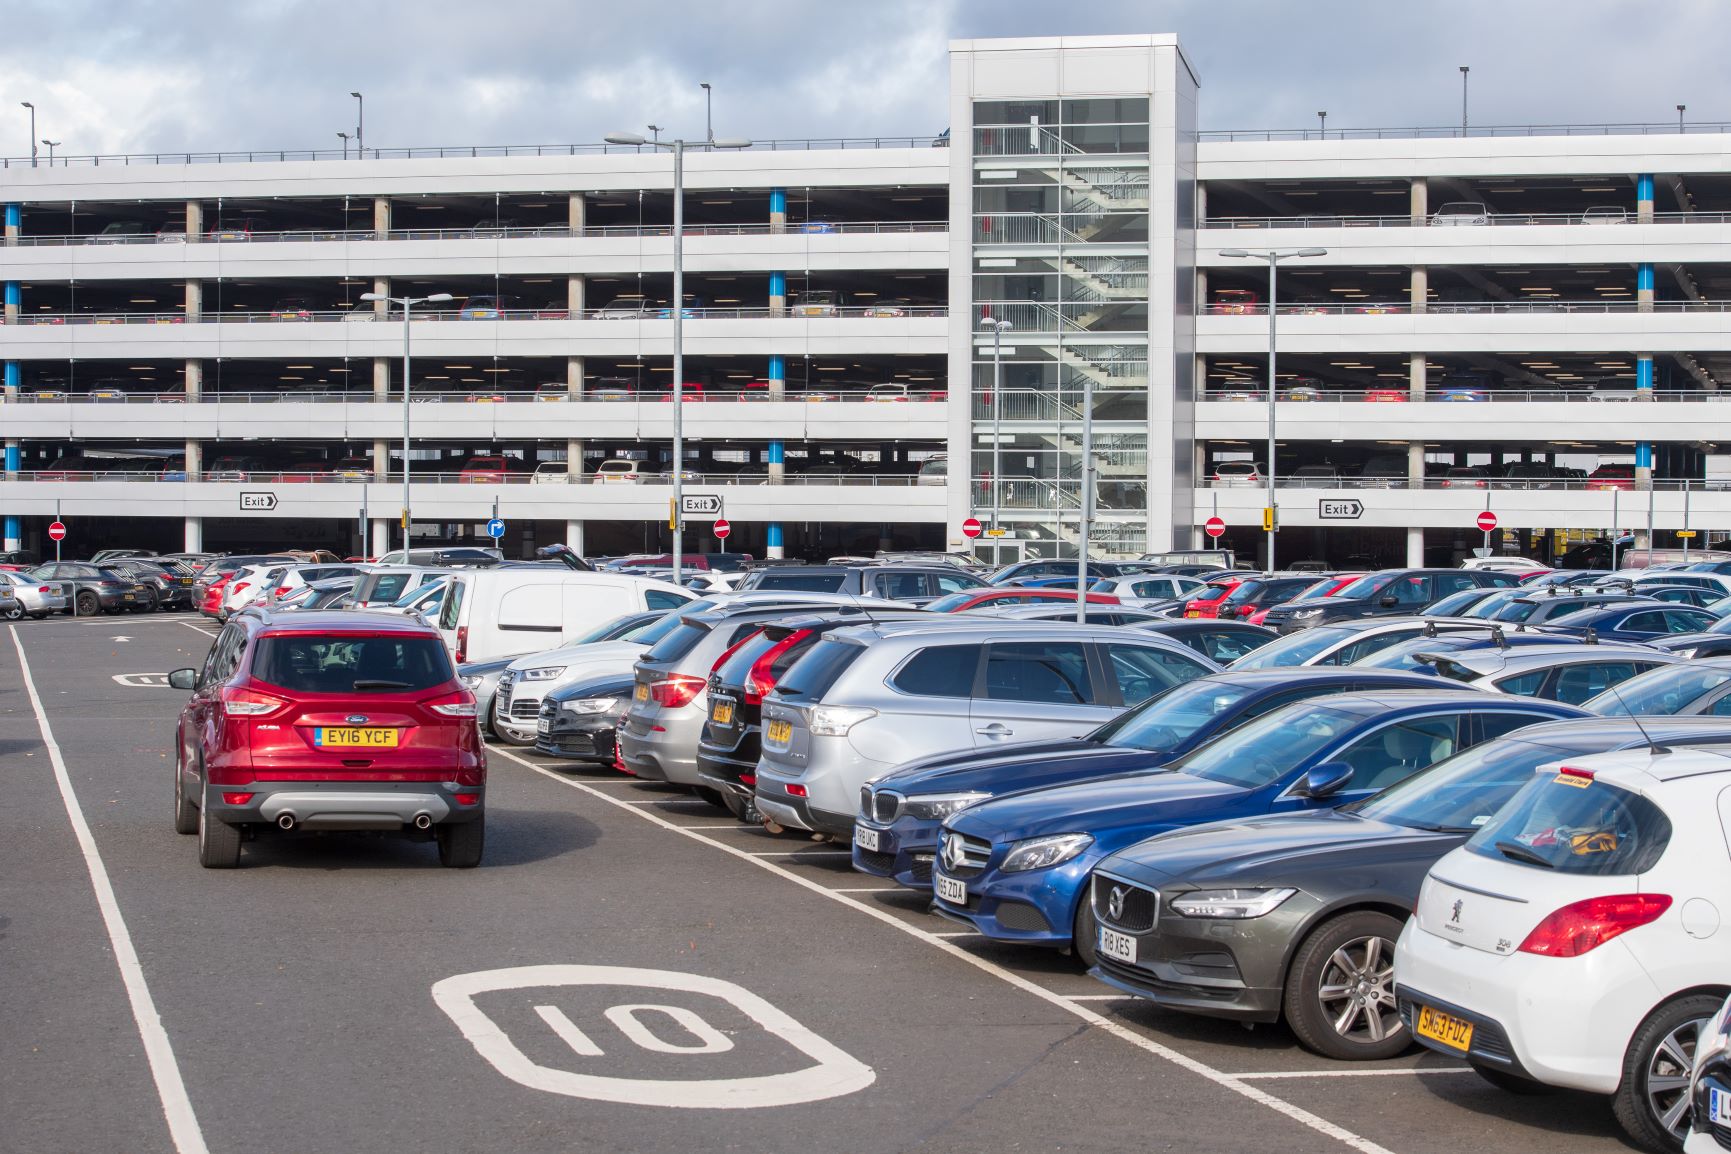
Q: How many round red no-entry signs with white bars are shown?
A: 5